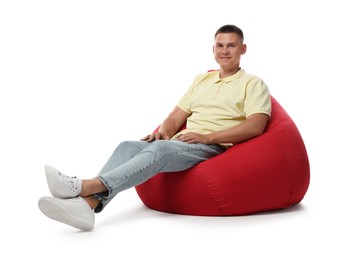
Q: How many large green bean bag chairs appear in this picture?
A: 0